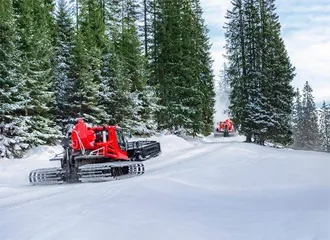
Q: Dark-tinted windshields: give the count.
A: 1